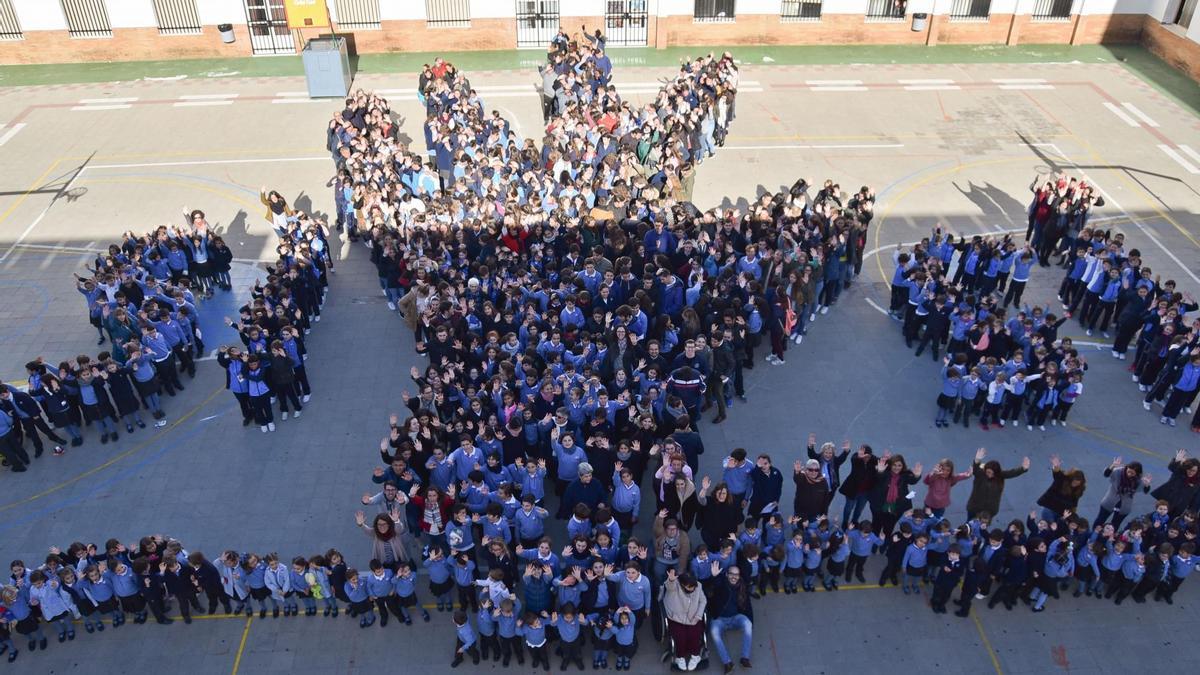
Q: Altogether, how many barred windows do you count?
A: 10